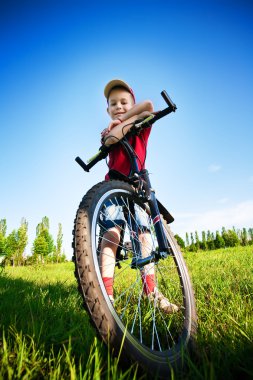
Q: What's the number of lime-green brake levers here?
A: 2